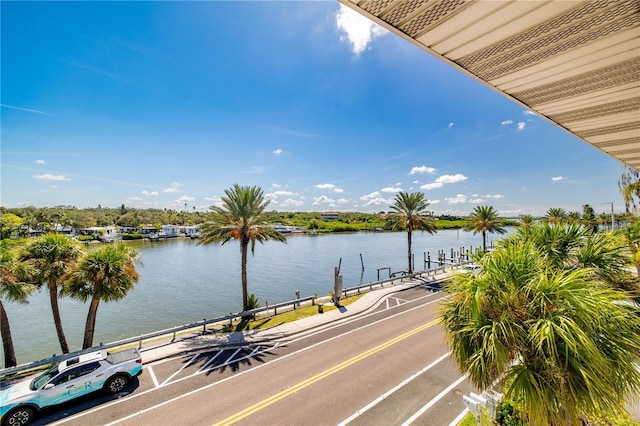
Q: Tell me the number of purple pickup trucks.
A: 0